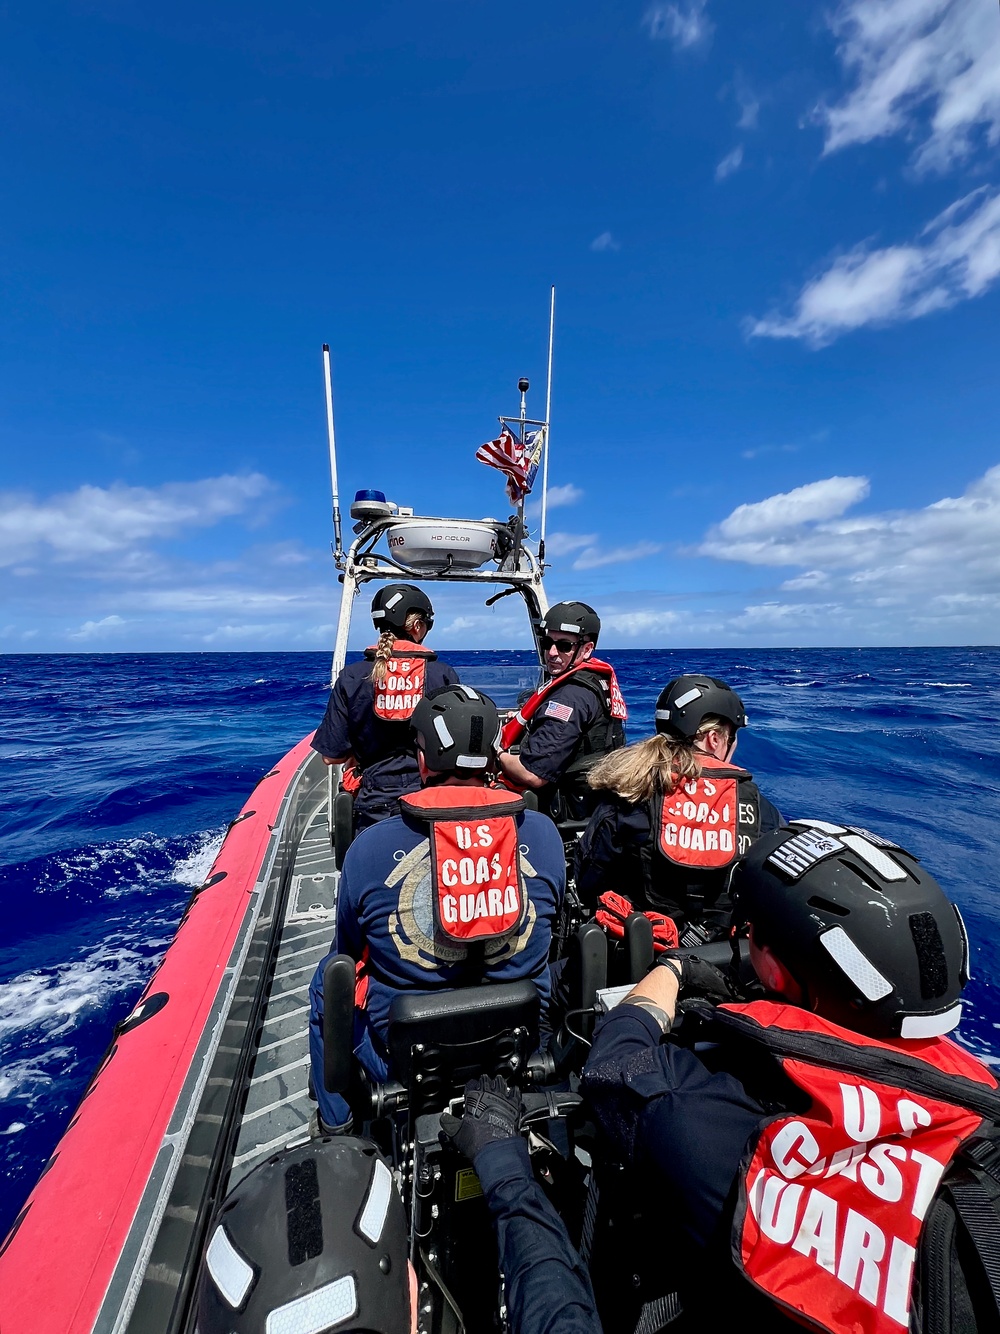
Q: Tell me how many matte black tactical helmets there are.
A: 6